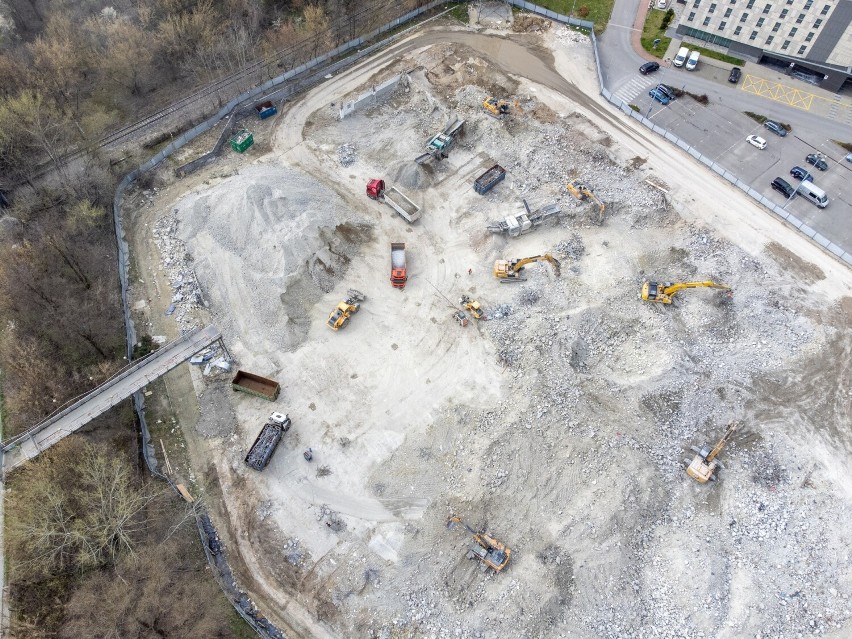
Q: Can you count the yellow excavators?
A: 6